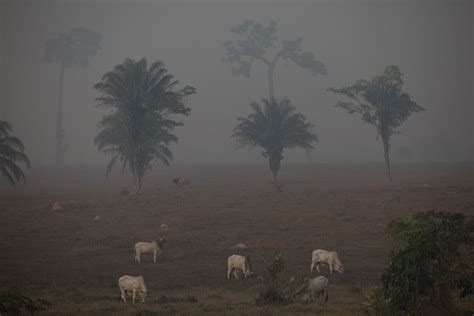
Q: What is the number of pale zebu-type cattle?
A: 5